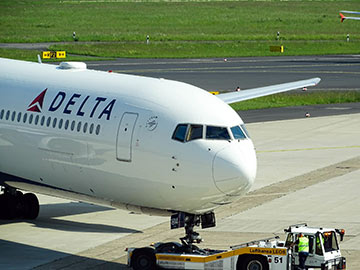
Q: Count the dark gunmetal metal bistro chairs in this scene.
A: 0